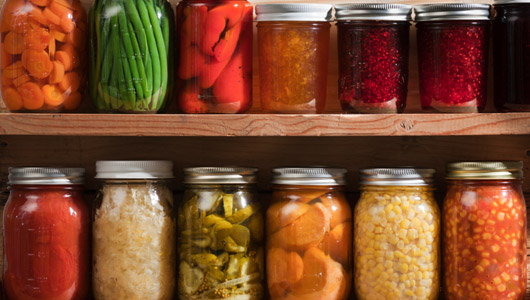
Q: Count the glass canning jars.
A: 13